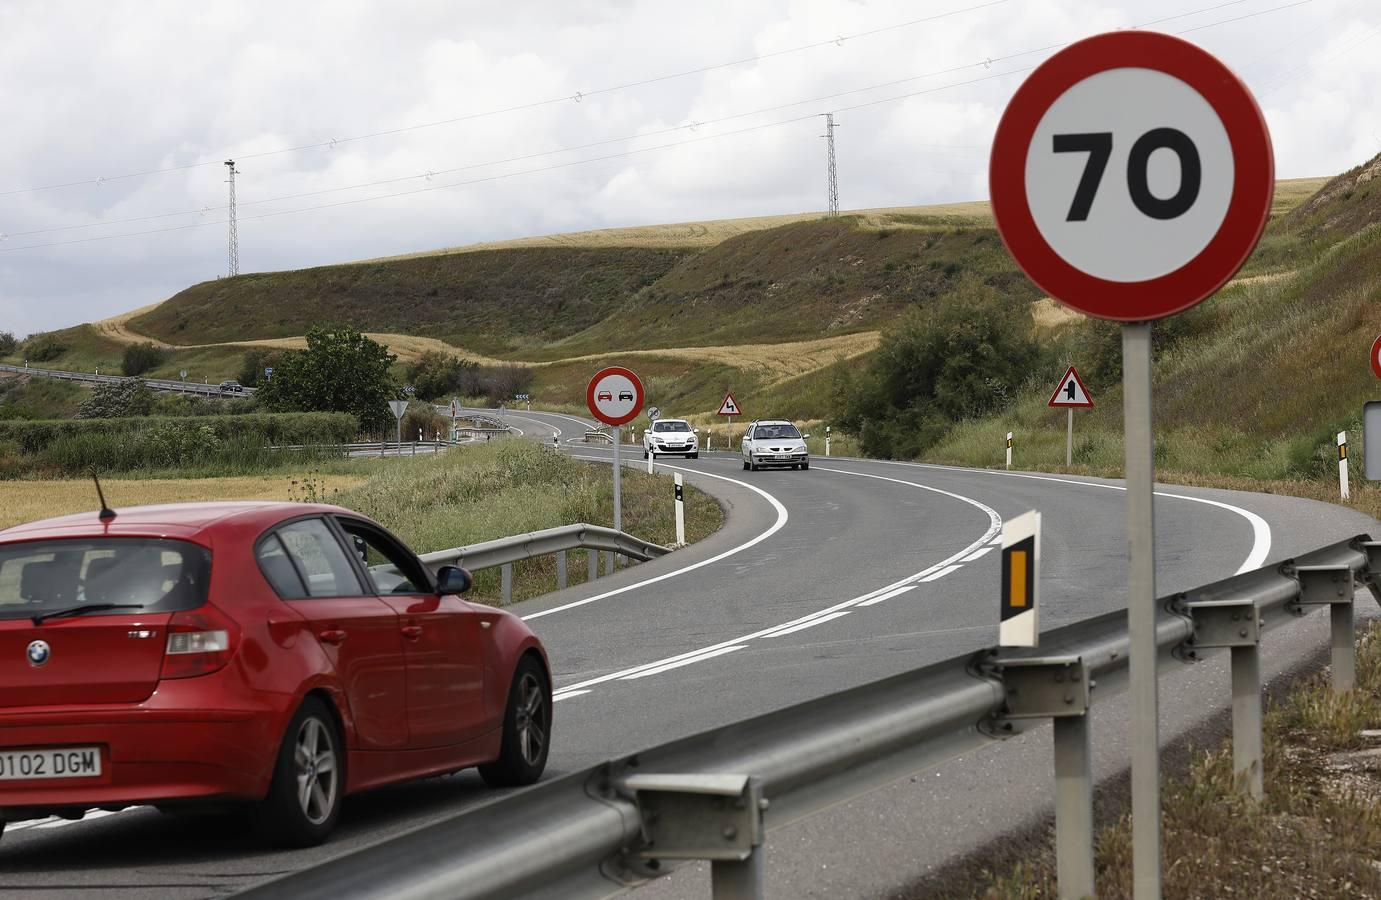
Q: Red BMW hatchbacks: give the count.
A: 1